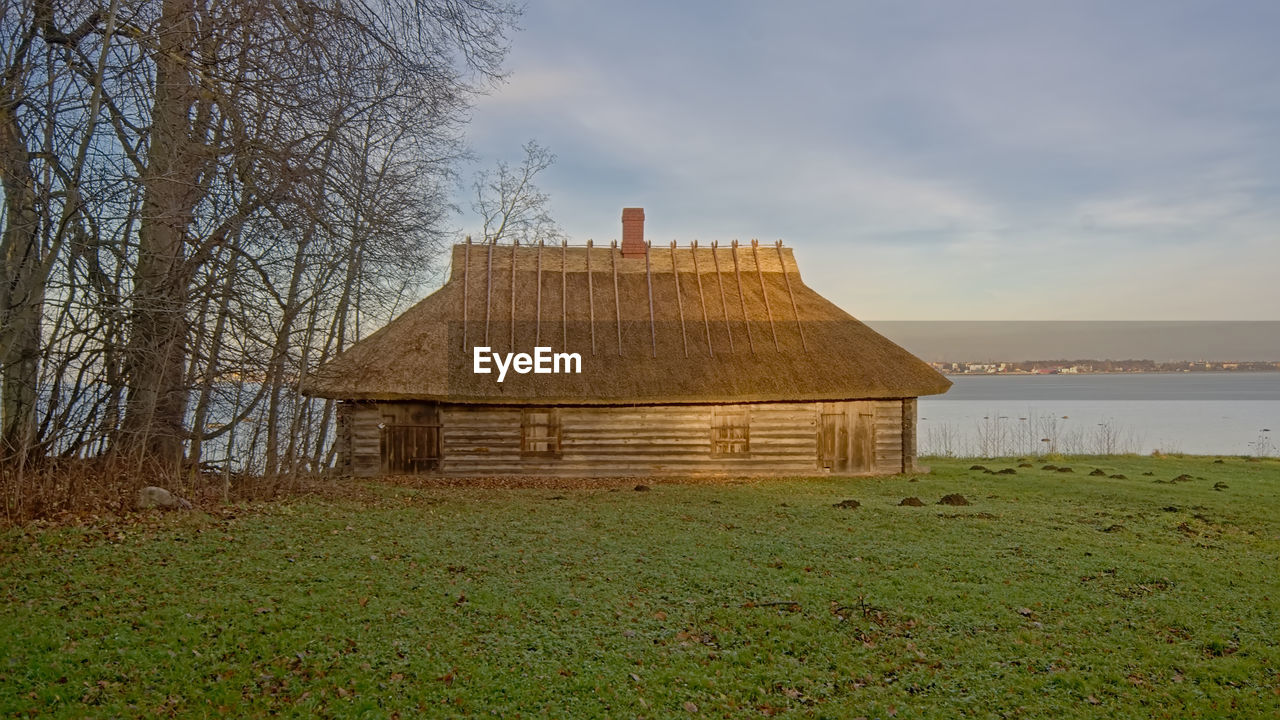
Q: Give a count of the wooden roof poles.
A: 14